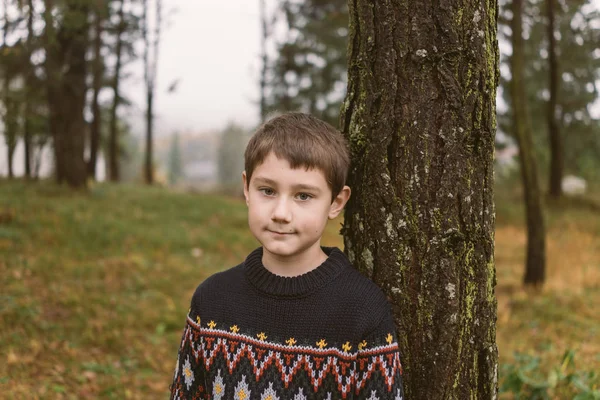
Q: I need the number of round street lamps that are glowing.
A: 0